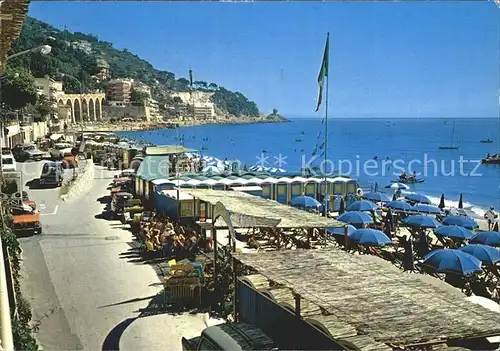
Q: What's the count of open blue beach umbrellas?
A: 15